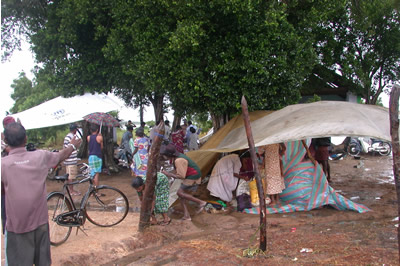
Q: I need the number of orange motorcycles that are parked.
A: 0